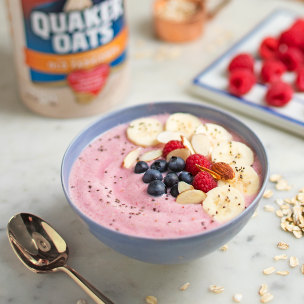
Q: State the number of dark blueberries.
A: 8